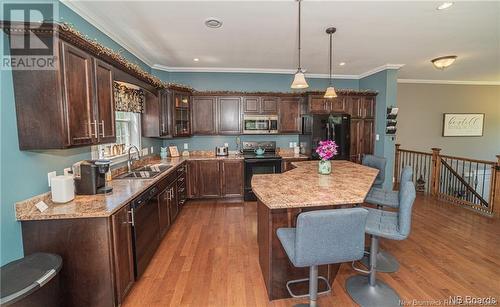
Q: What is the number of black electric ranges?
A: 1